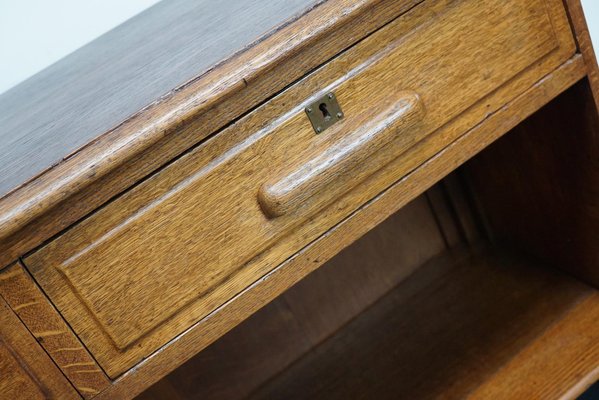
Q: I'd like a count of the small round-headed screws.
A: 4